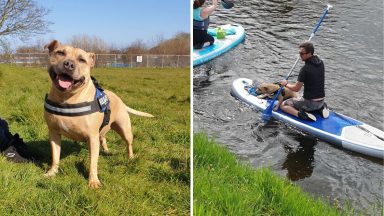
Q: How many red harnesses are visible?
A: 0